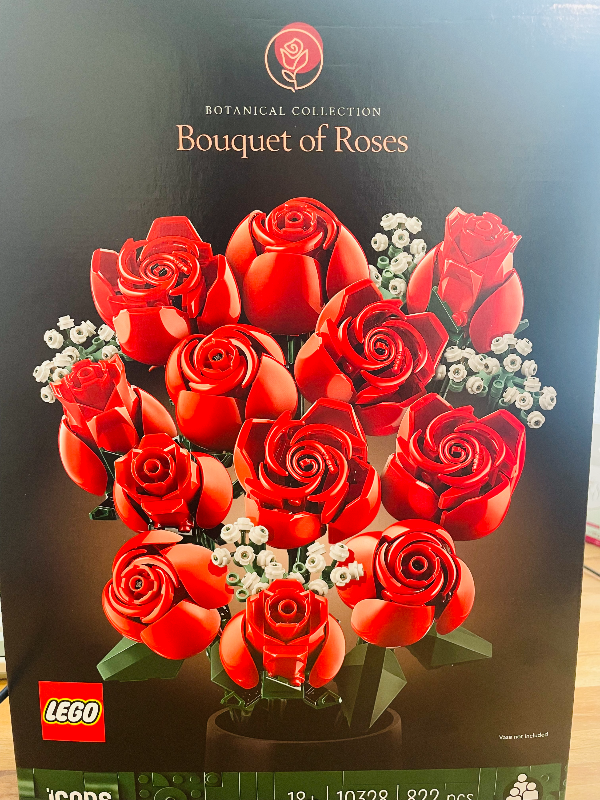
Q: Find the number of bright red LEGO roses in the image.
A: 12